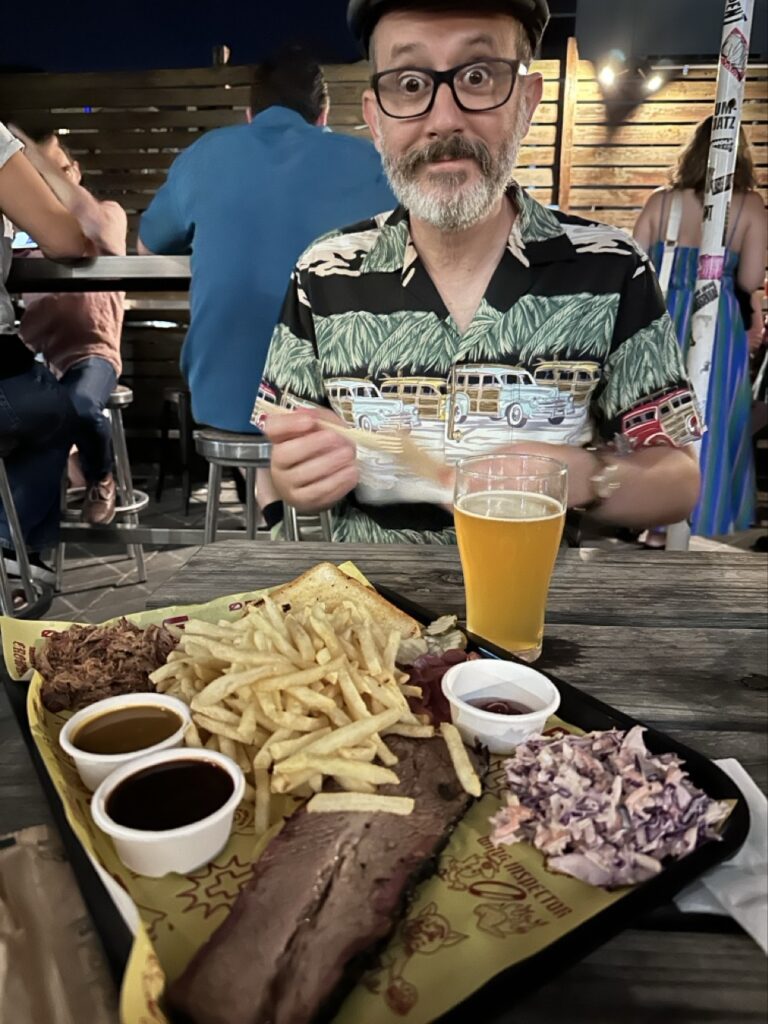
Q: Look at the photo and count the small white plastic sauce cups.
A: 3